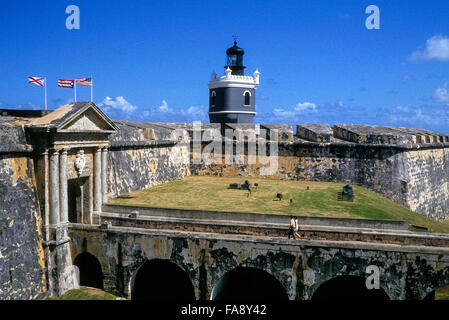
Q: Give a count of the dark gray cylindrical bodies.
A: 1